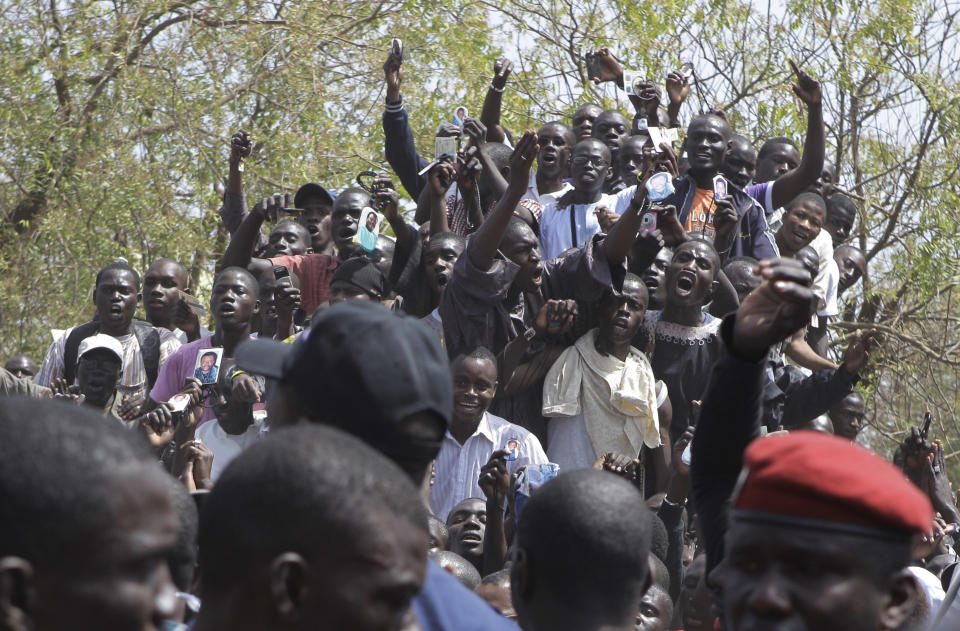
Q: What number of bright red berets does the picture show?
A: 1